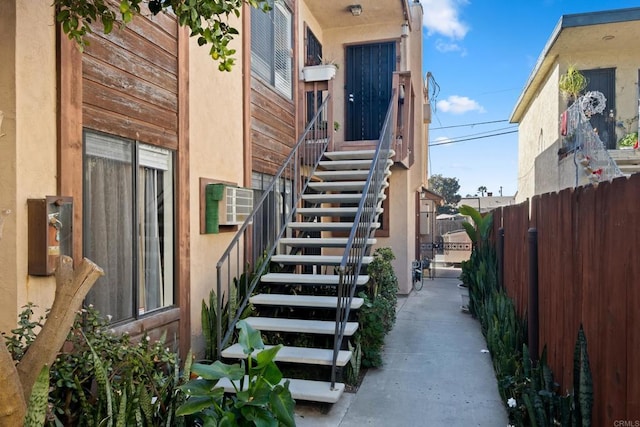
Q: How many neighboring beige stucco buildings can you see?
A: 1